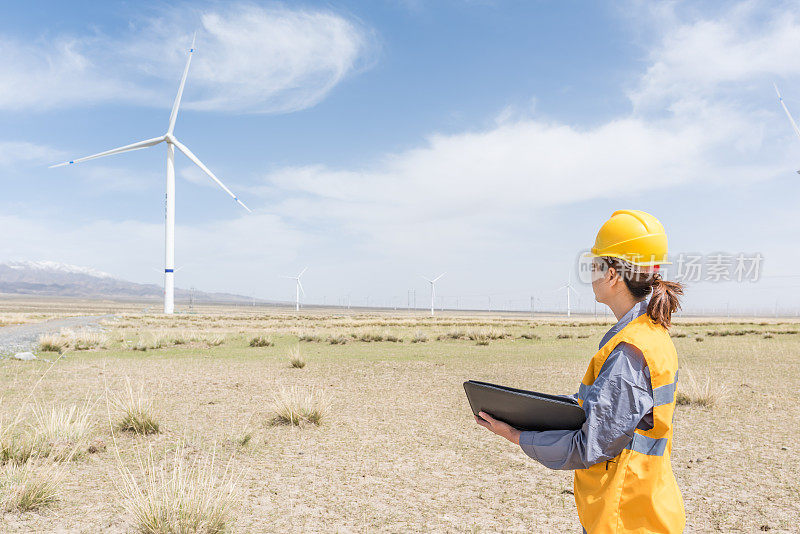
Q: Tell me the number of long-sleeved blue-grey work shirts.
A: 1